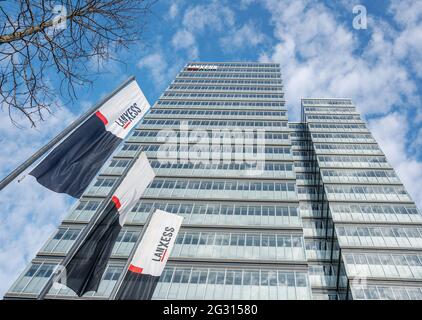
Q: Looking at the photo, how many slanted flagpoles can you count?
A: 3